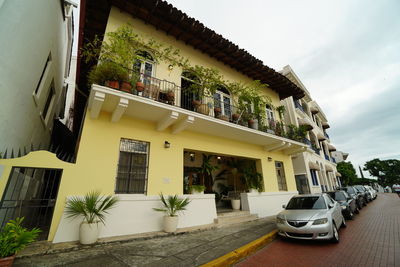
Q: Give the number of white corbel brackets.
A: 7